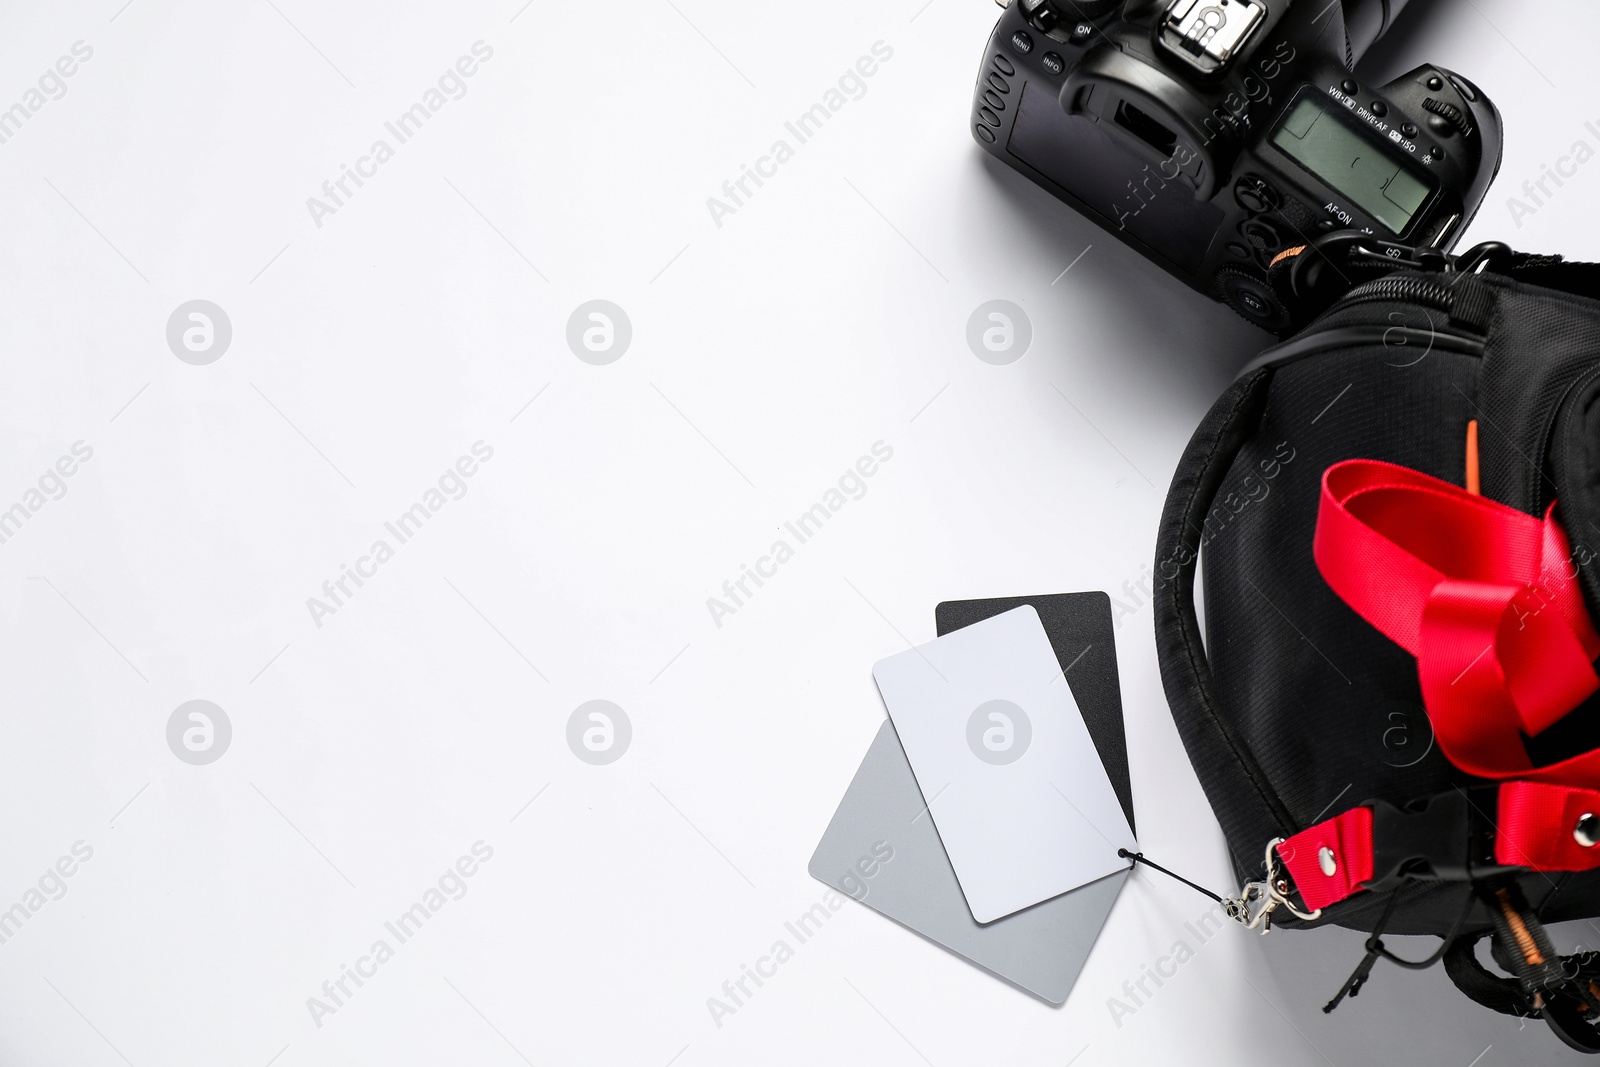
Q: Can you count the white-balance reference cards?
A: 3